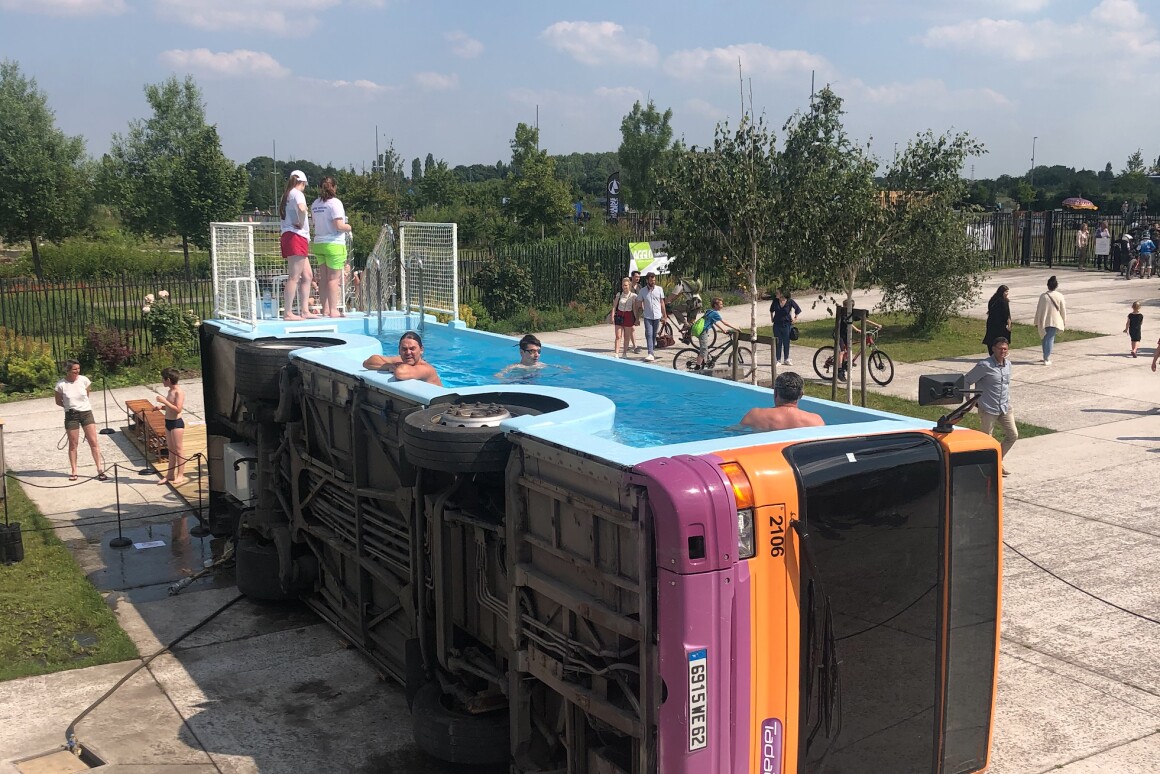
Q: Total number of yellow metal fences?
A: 0